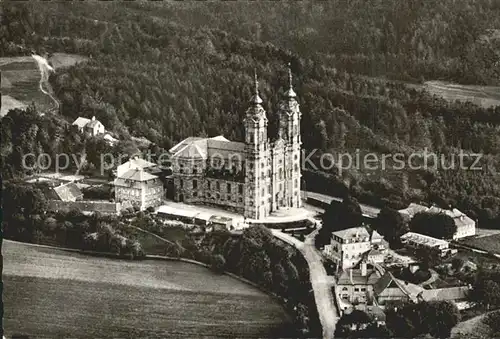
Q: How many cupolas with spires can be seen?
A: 2